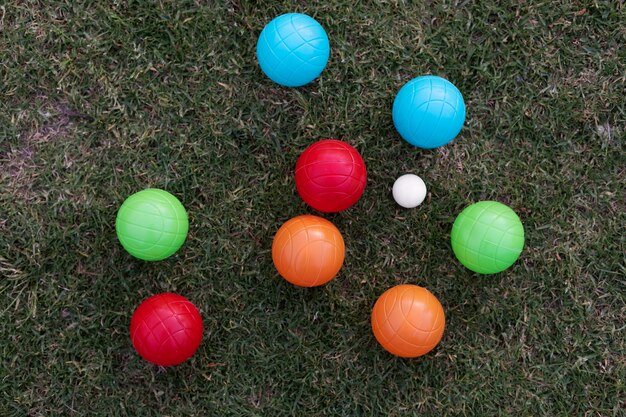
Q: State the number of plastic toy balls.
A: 9